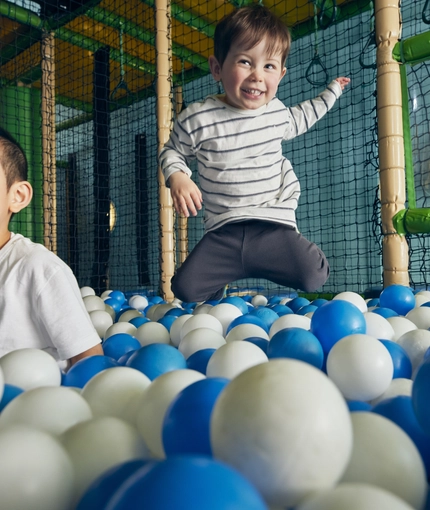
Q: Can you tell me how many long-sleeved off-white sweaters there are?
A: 1